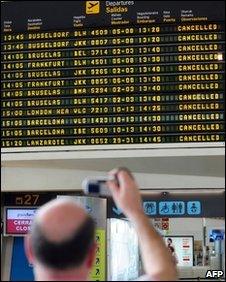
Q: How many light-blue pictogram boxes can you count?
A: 3